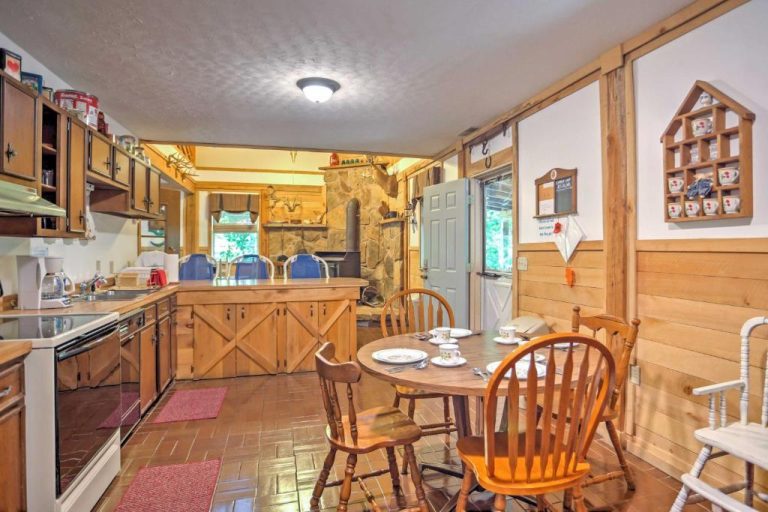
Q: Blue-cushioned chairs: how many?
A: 3